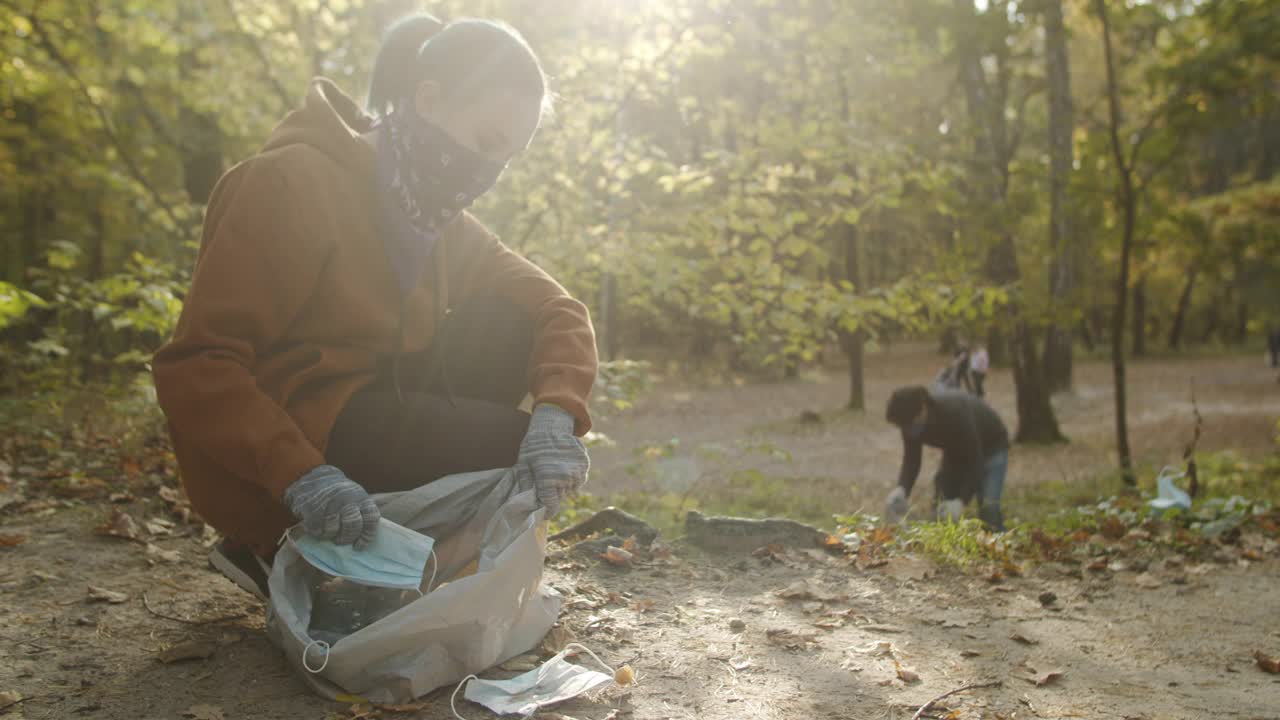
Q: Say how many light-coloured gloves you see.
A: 4